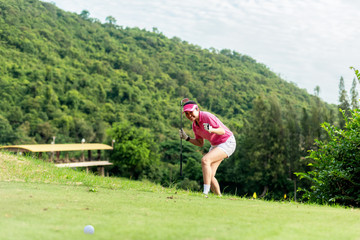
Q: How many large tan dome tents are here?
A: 0